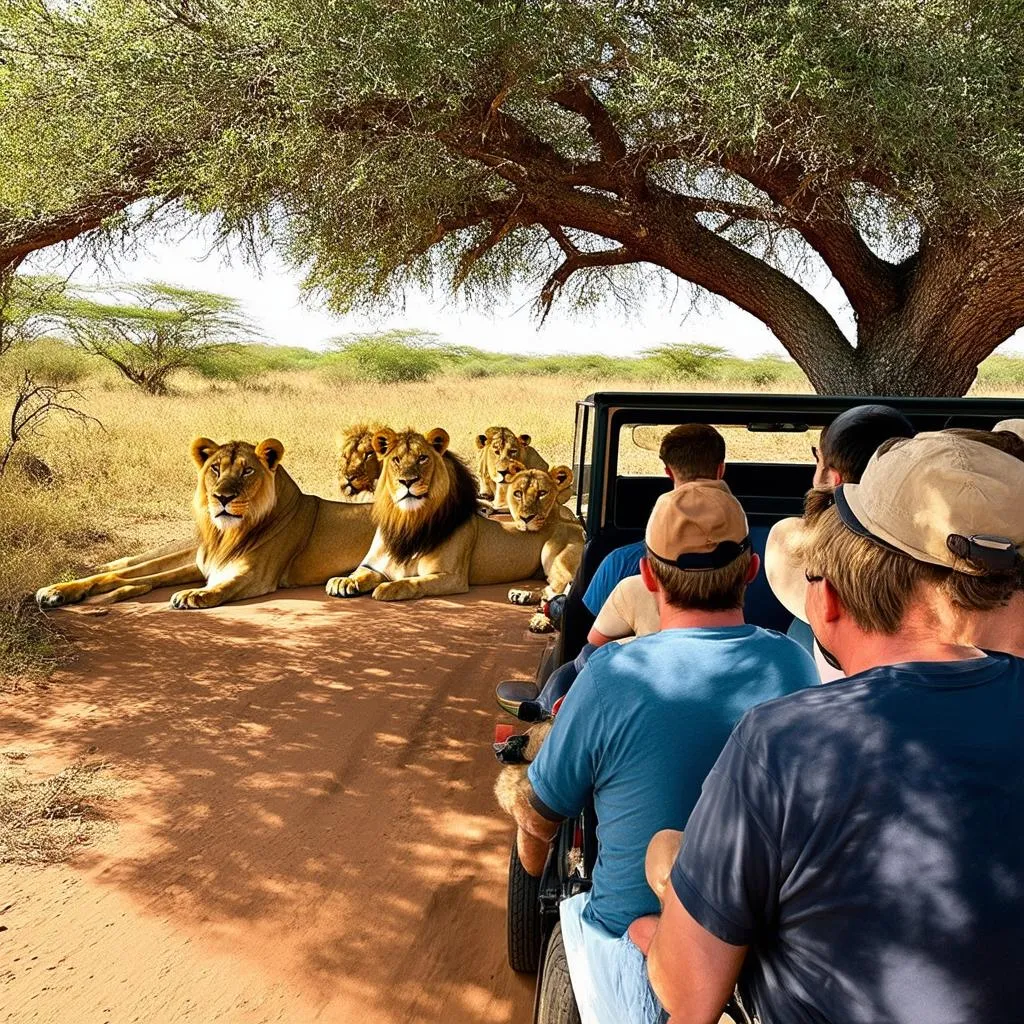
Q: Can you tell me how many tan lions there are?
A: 5